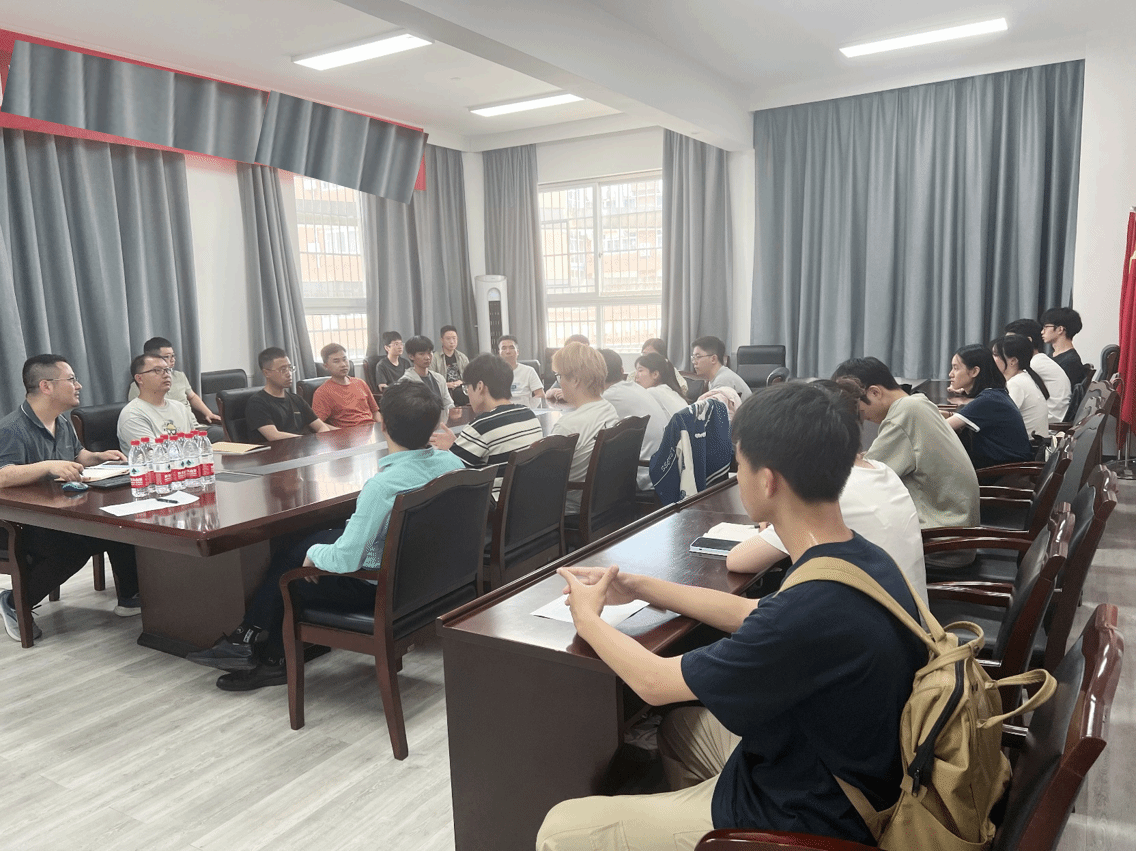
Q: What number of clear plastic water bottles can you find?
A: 9